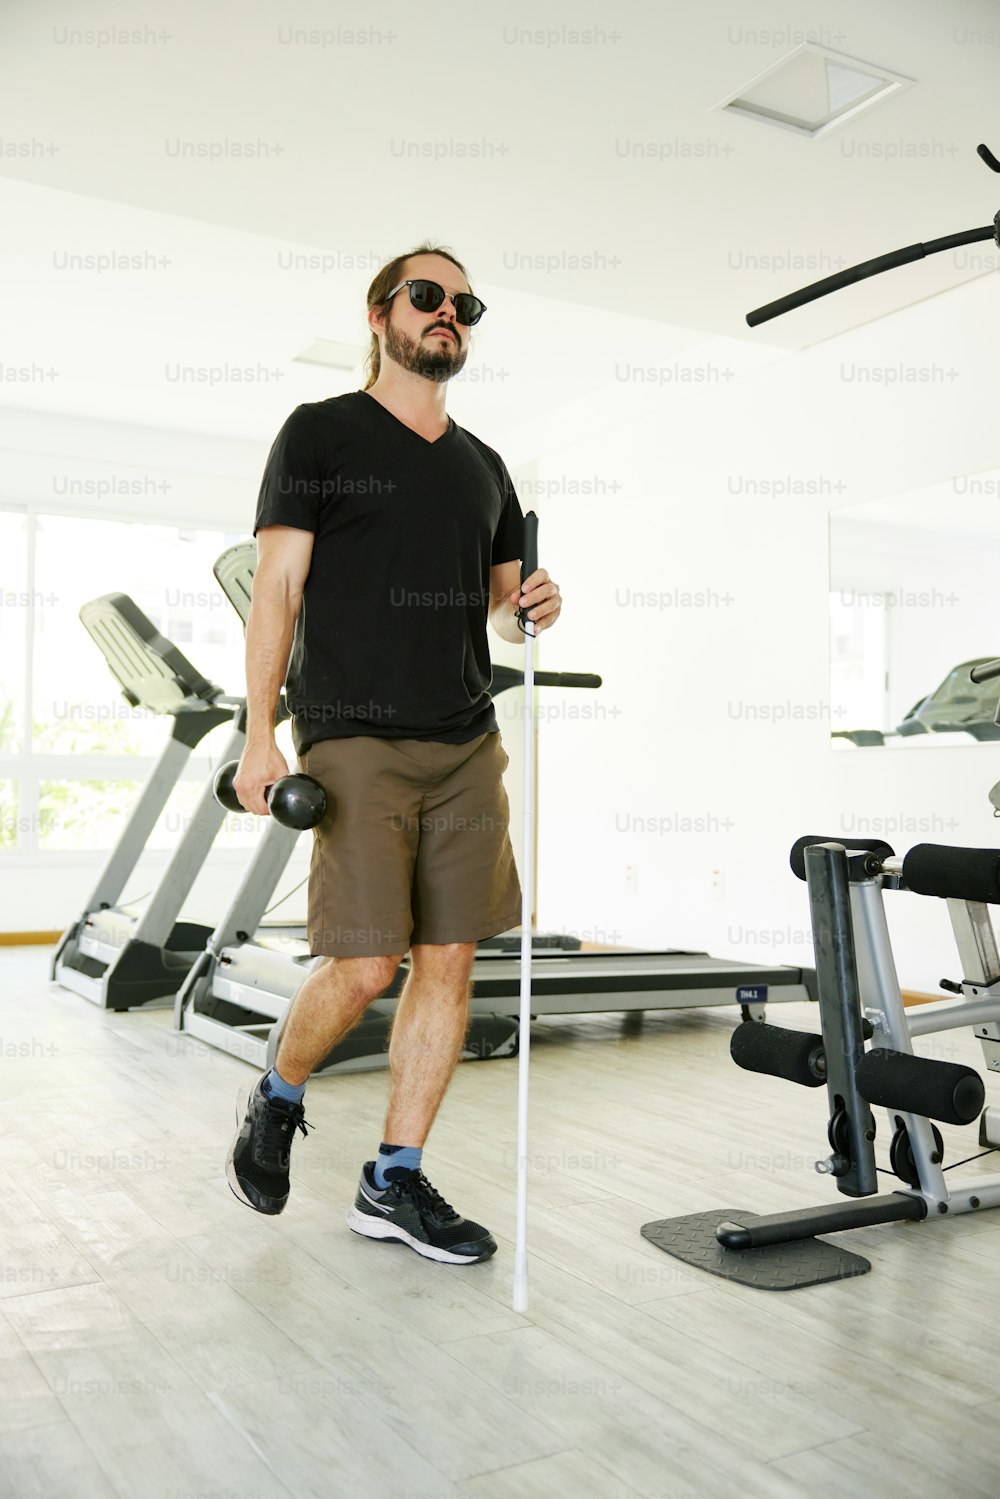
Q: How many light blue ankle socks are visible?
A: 2